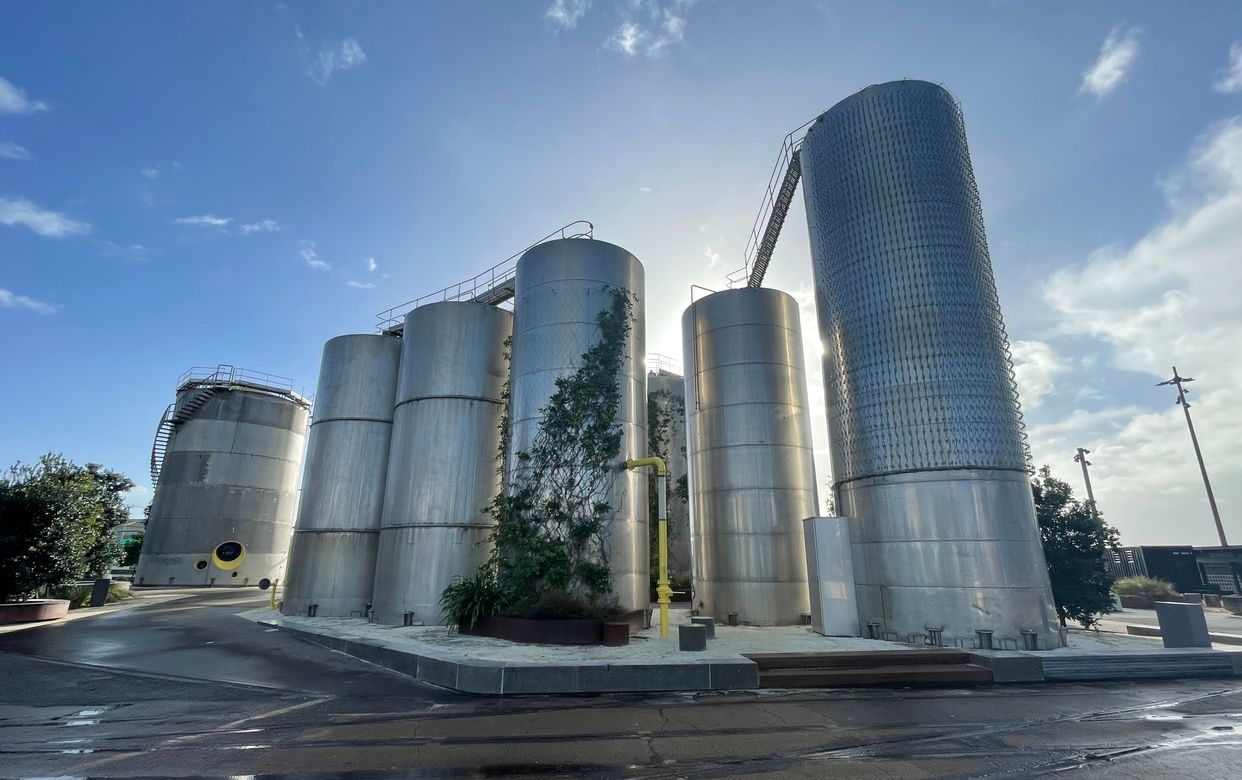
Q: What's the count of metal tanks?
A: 7